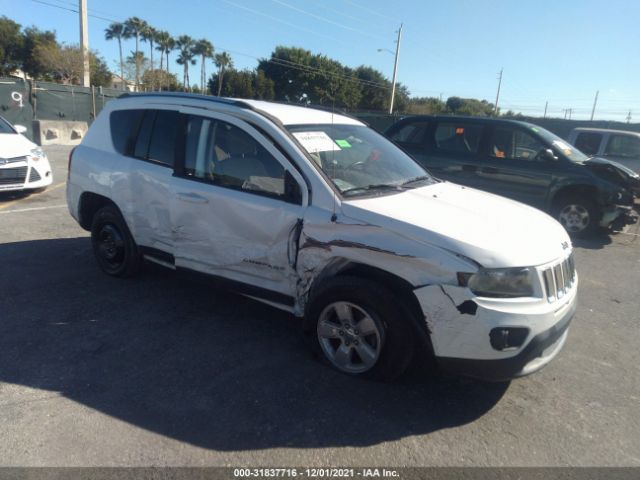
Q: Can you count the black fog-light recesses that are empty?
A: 1